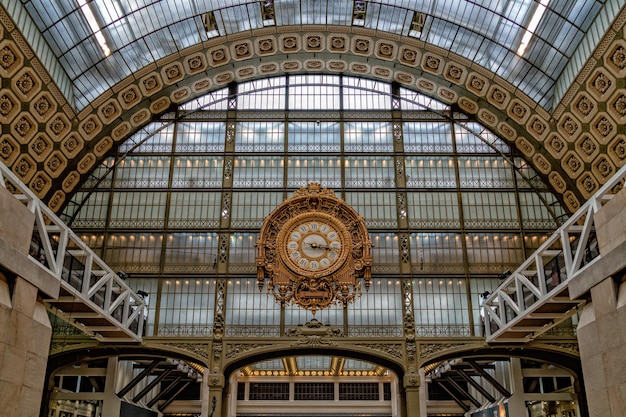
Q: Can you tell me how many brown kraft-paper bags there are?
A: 0